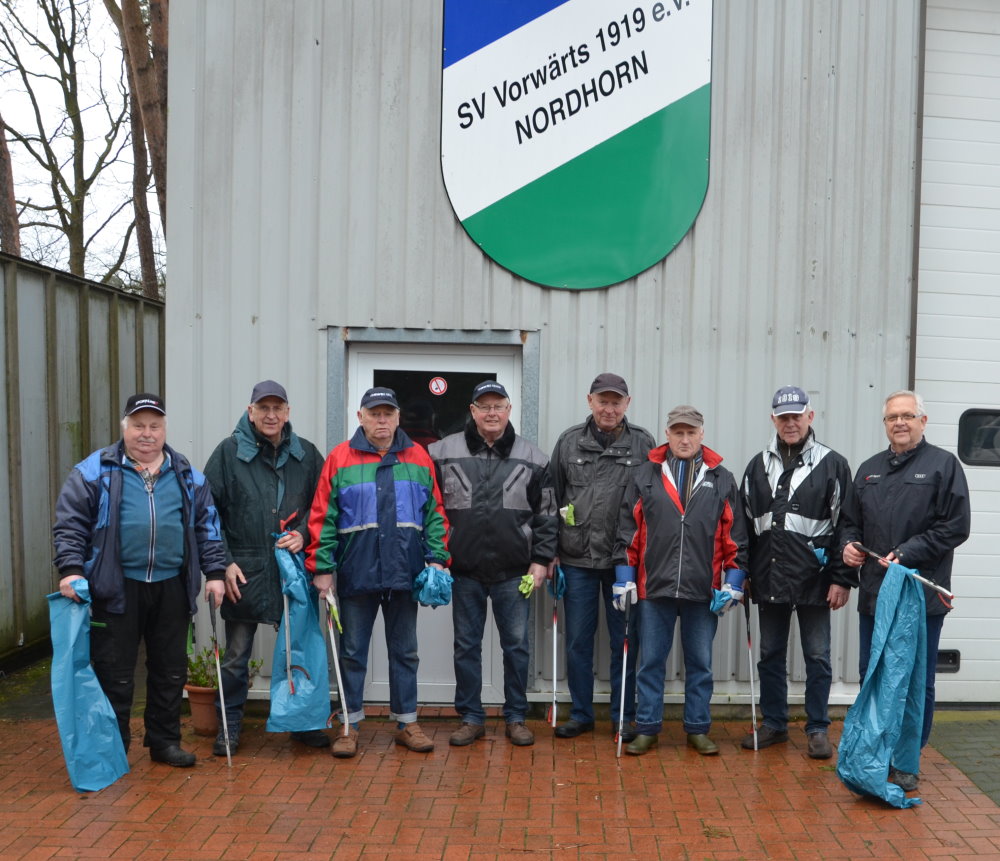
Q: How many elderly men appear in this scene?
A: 8